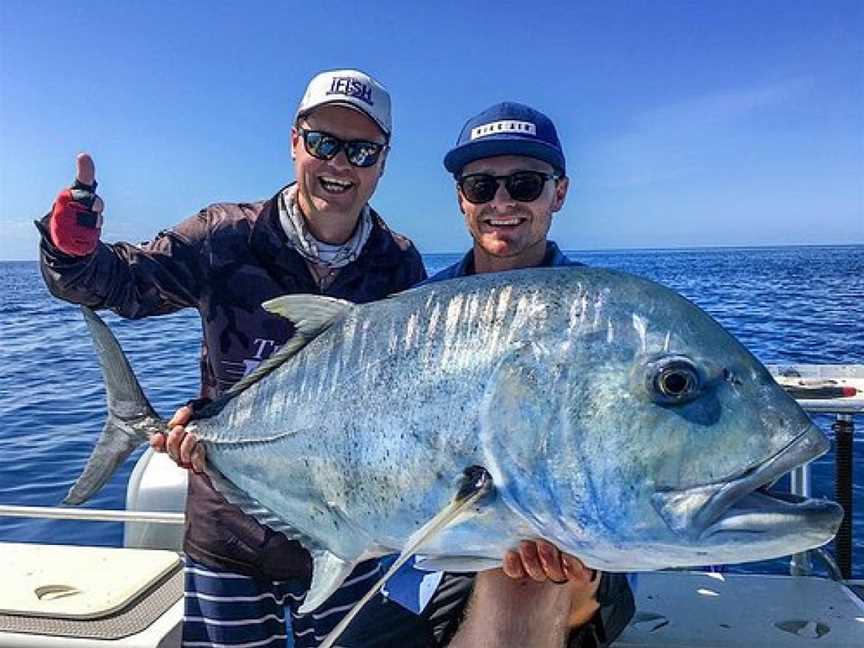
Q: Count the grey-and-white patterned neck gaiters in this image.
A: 1